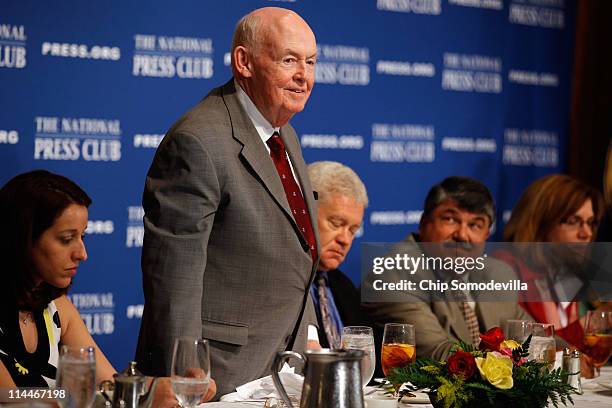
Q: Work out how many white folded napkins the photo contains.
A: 1